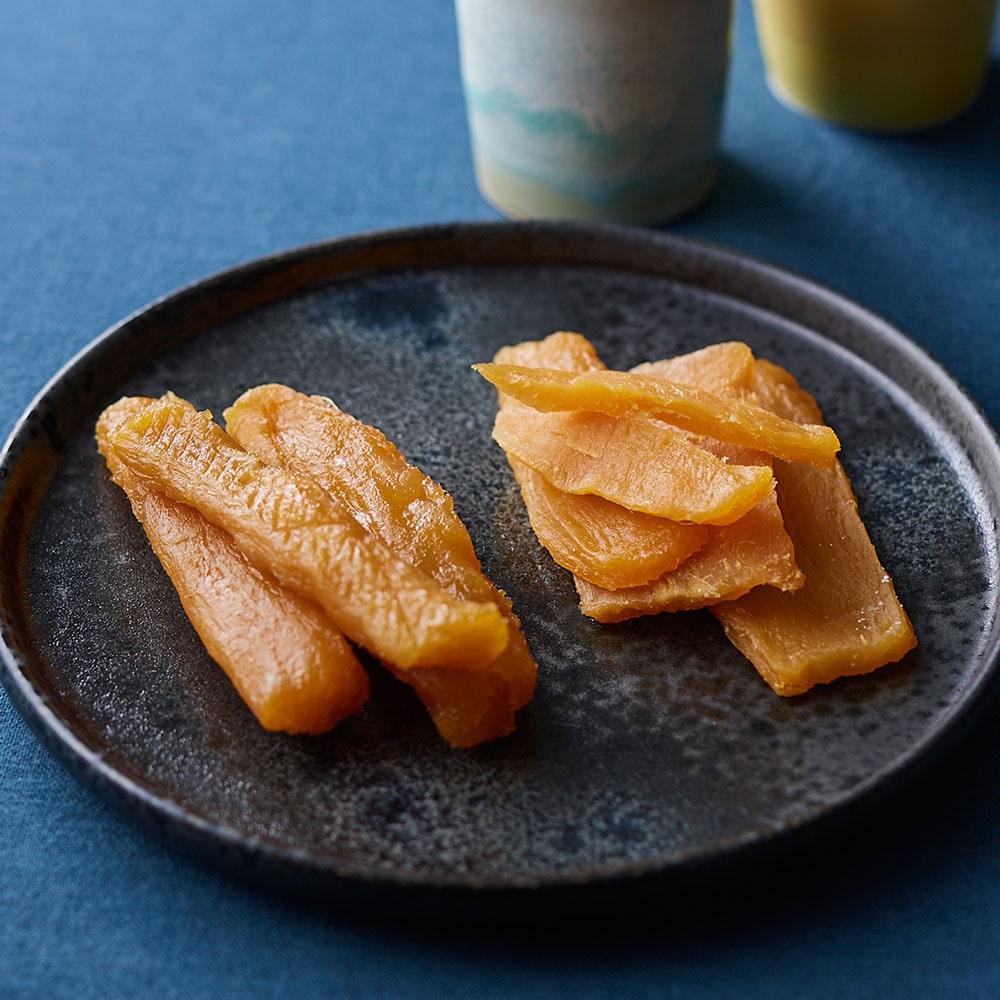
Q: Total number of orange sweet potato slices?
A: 8